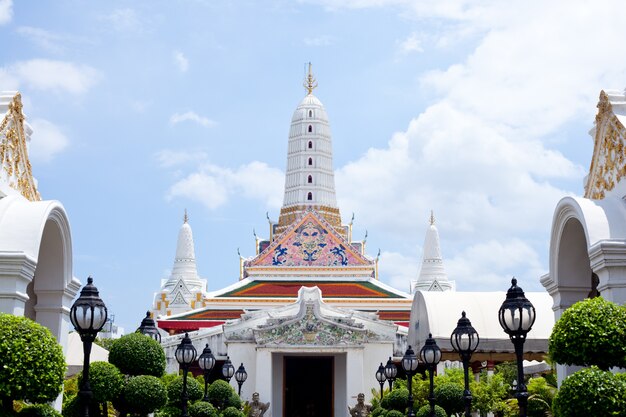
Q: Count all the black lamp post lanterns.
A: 12